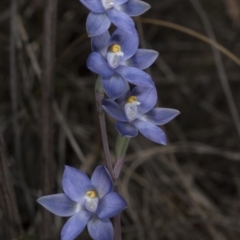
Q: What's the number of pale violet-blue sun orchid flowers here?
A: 4